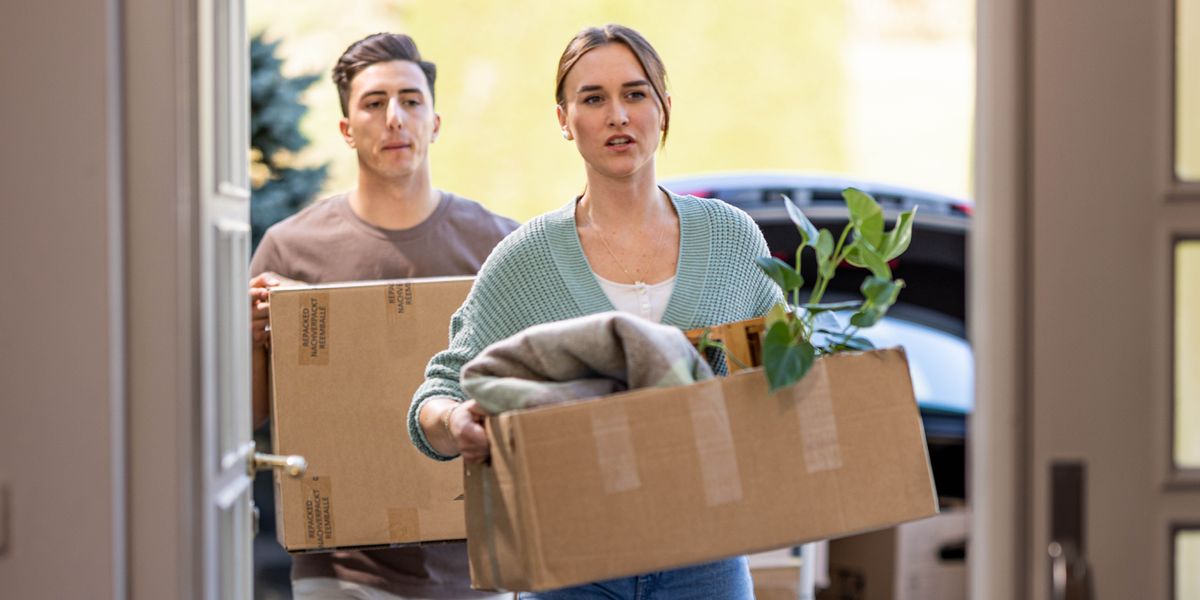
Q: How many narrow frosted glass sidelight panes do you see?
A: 3